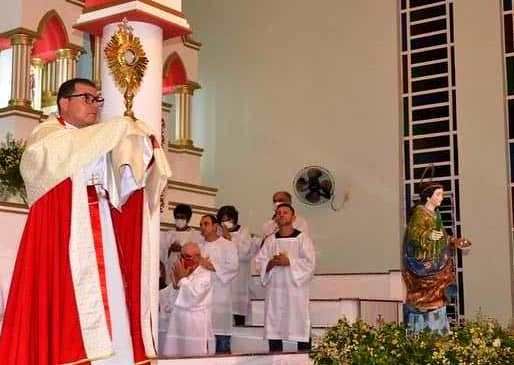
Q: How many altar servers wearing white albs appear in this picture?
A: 6